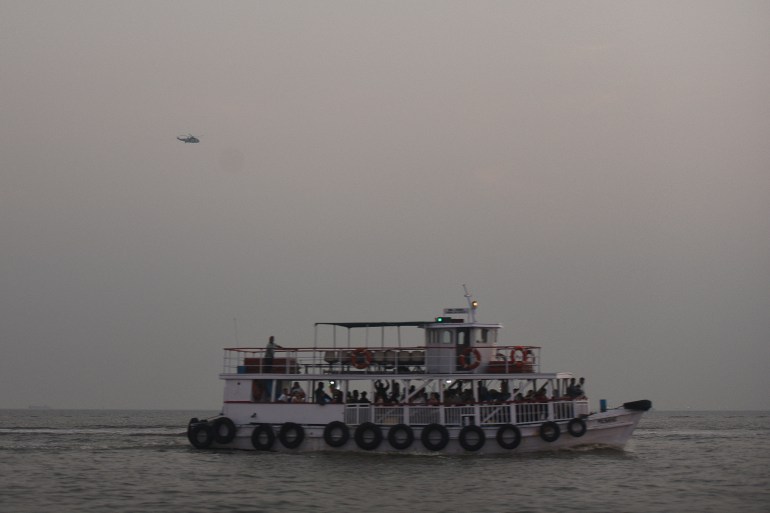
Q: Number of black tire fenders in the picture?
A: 12